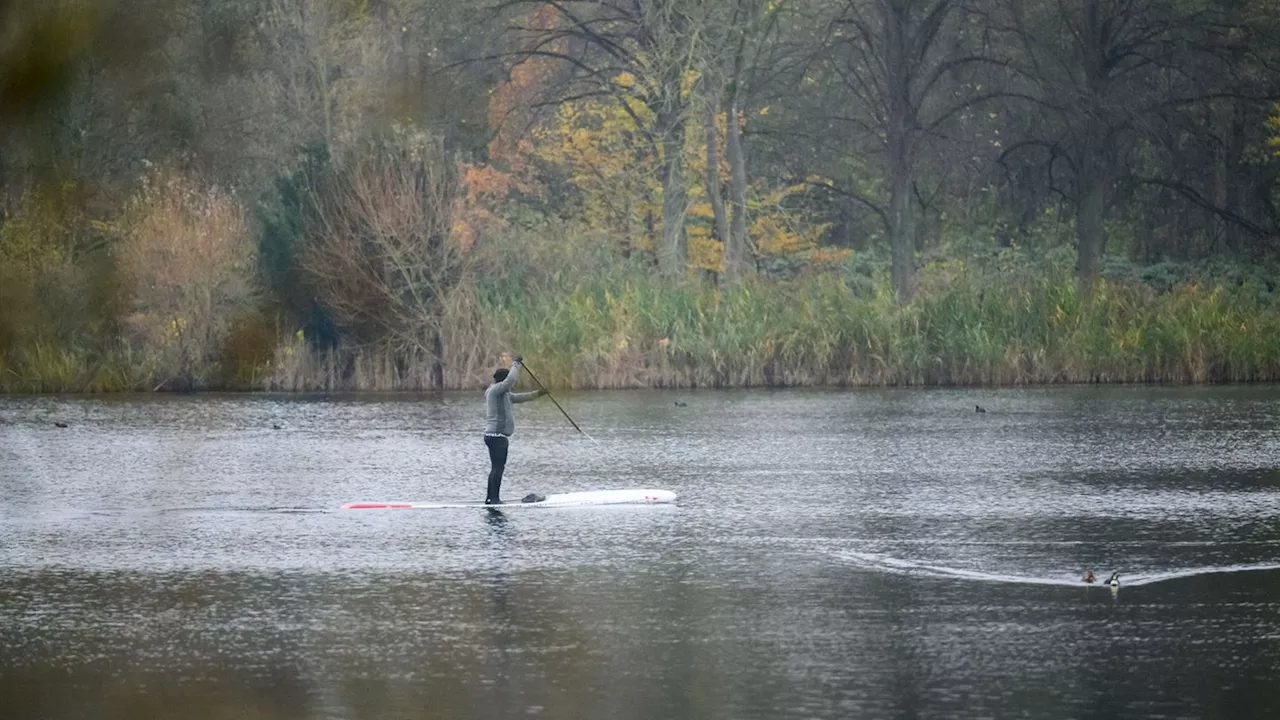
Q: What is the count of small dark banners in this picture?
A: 0